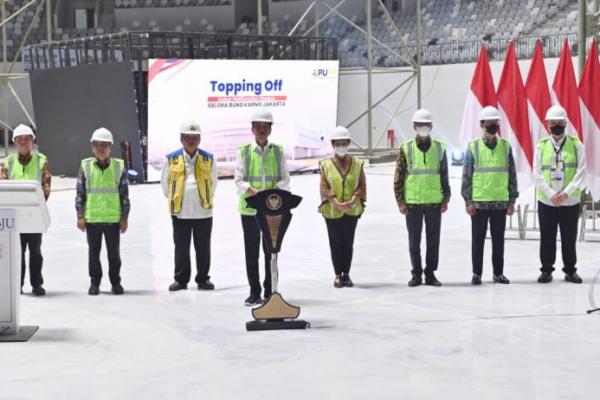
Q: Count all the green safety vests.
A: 7